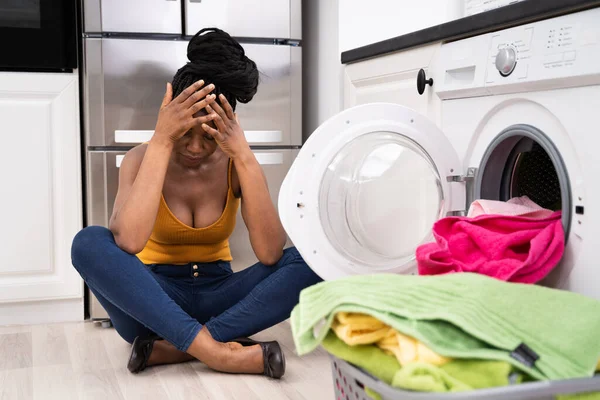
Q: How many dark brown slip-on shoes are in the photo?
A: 2